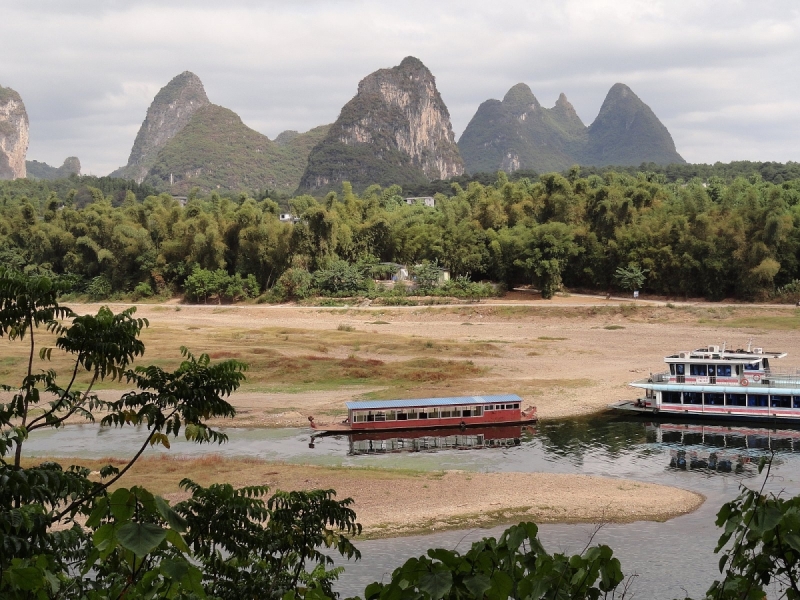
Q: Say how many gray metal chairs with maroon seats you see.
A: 0